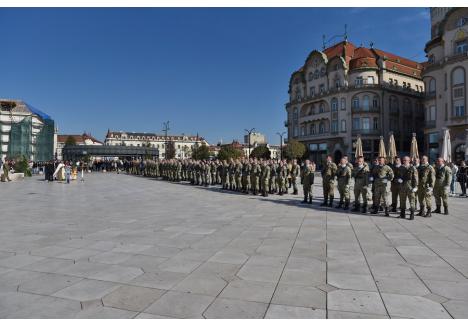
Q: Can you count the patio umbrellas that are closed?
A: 5